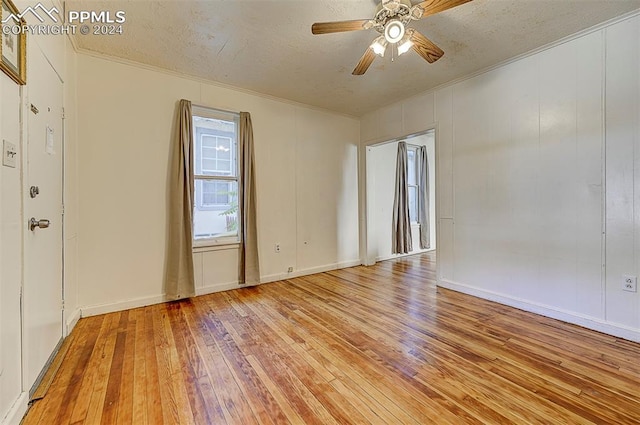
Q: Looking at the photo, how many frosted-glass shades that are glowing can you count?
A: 3